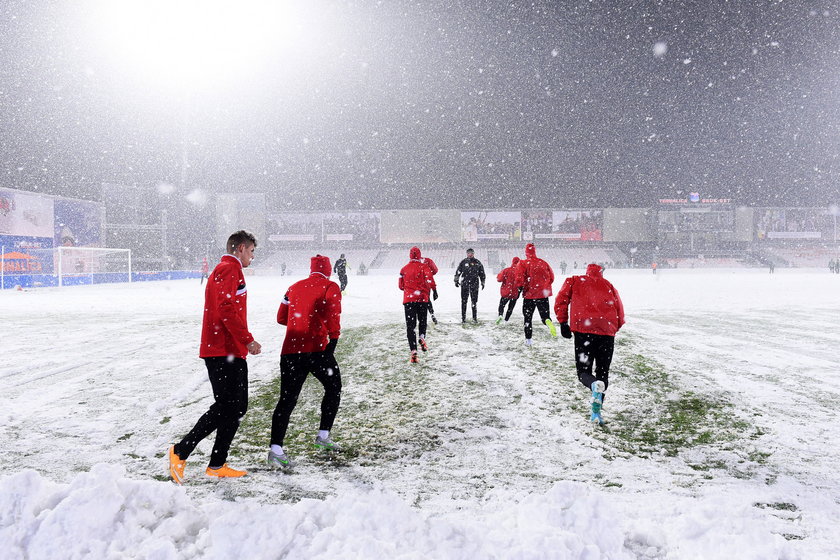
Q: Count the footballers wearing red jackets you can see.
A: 7